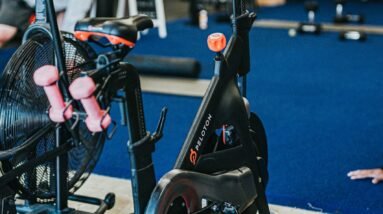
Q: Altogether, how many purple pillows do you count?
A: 0